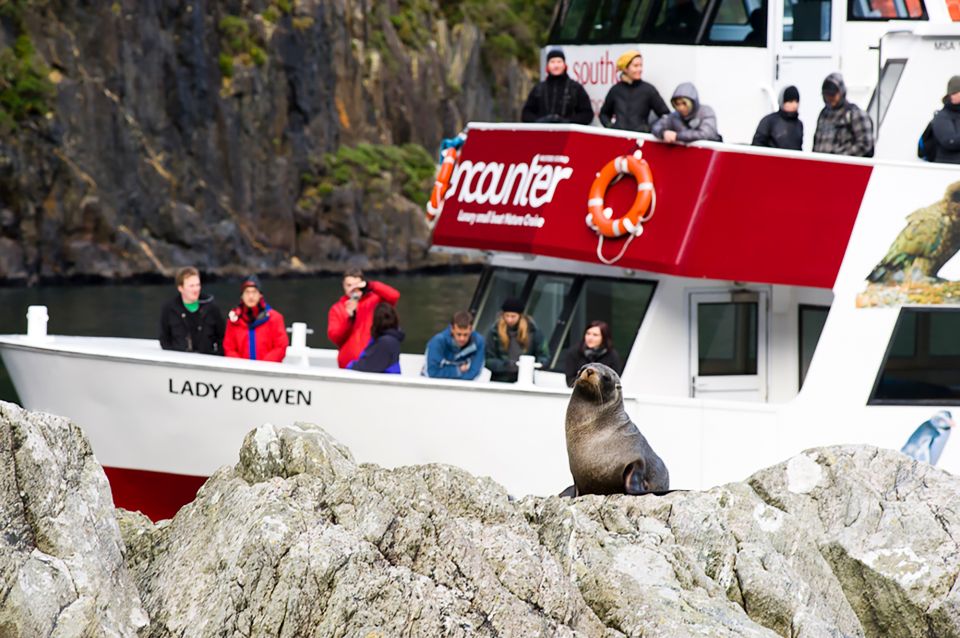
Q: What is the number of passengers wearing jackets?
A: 13